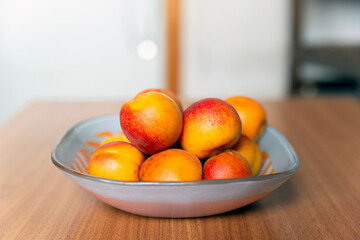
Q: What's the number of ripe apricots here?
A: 9